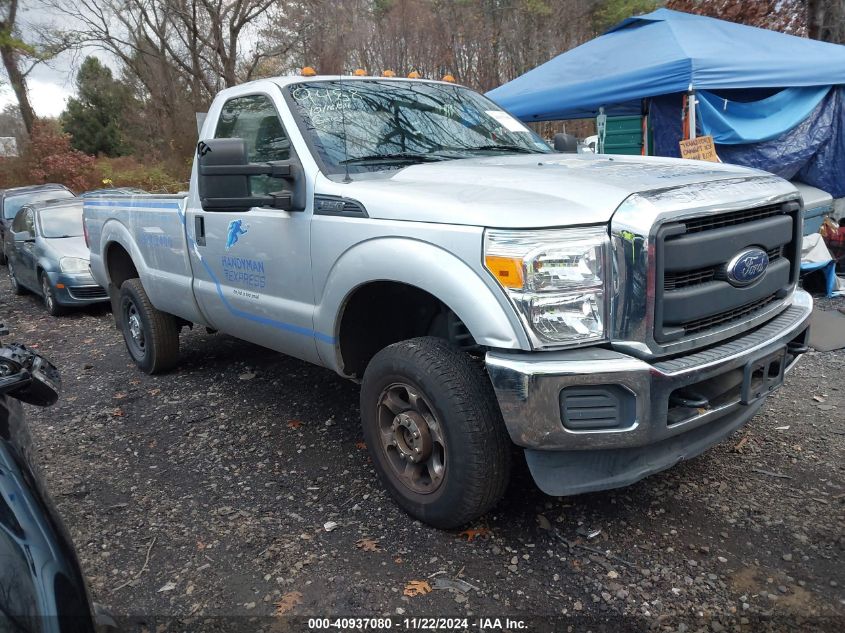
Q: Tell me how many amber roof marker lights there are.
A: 5